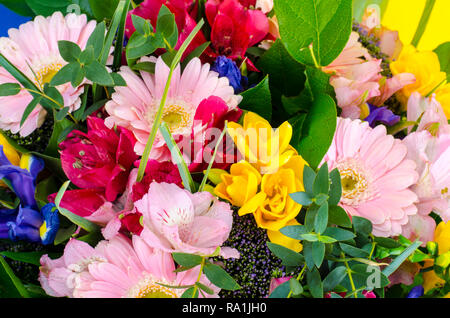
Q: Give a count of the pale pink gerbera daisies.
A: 4